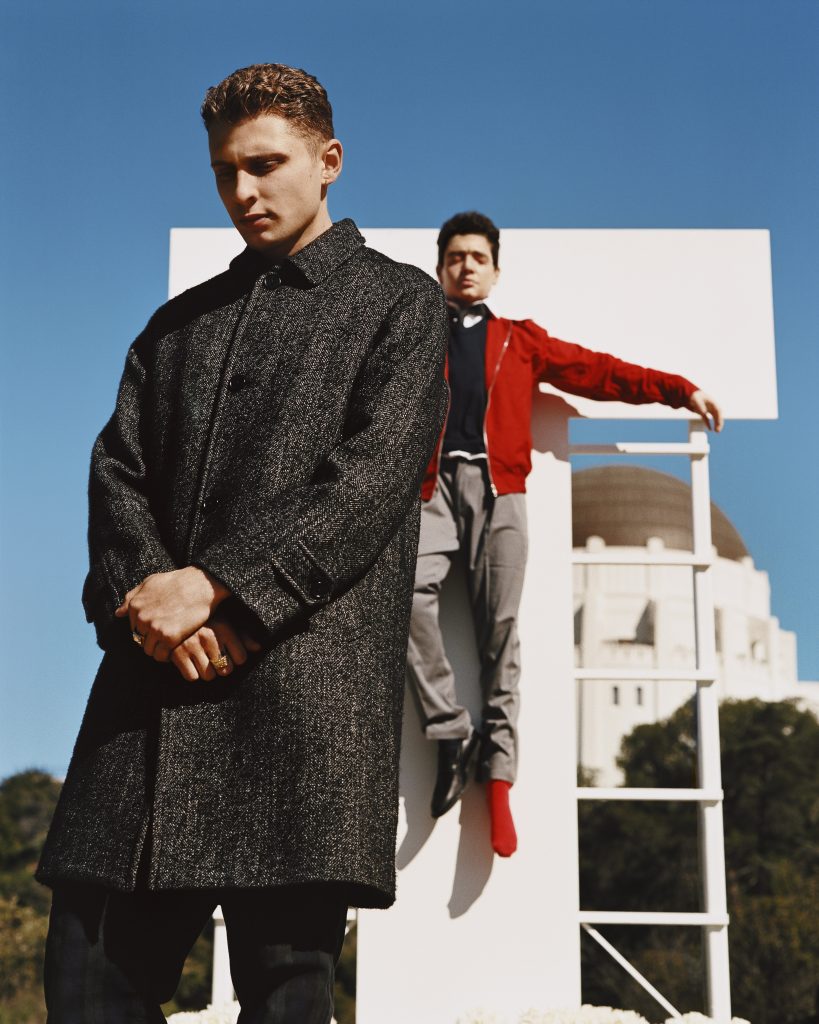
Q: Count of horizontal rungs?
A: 5